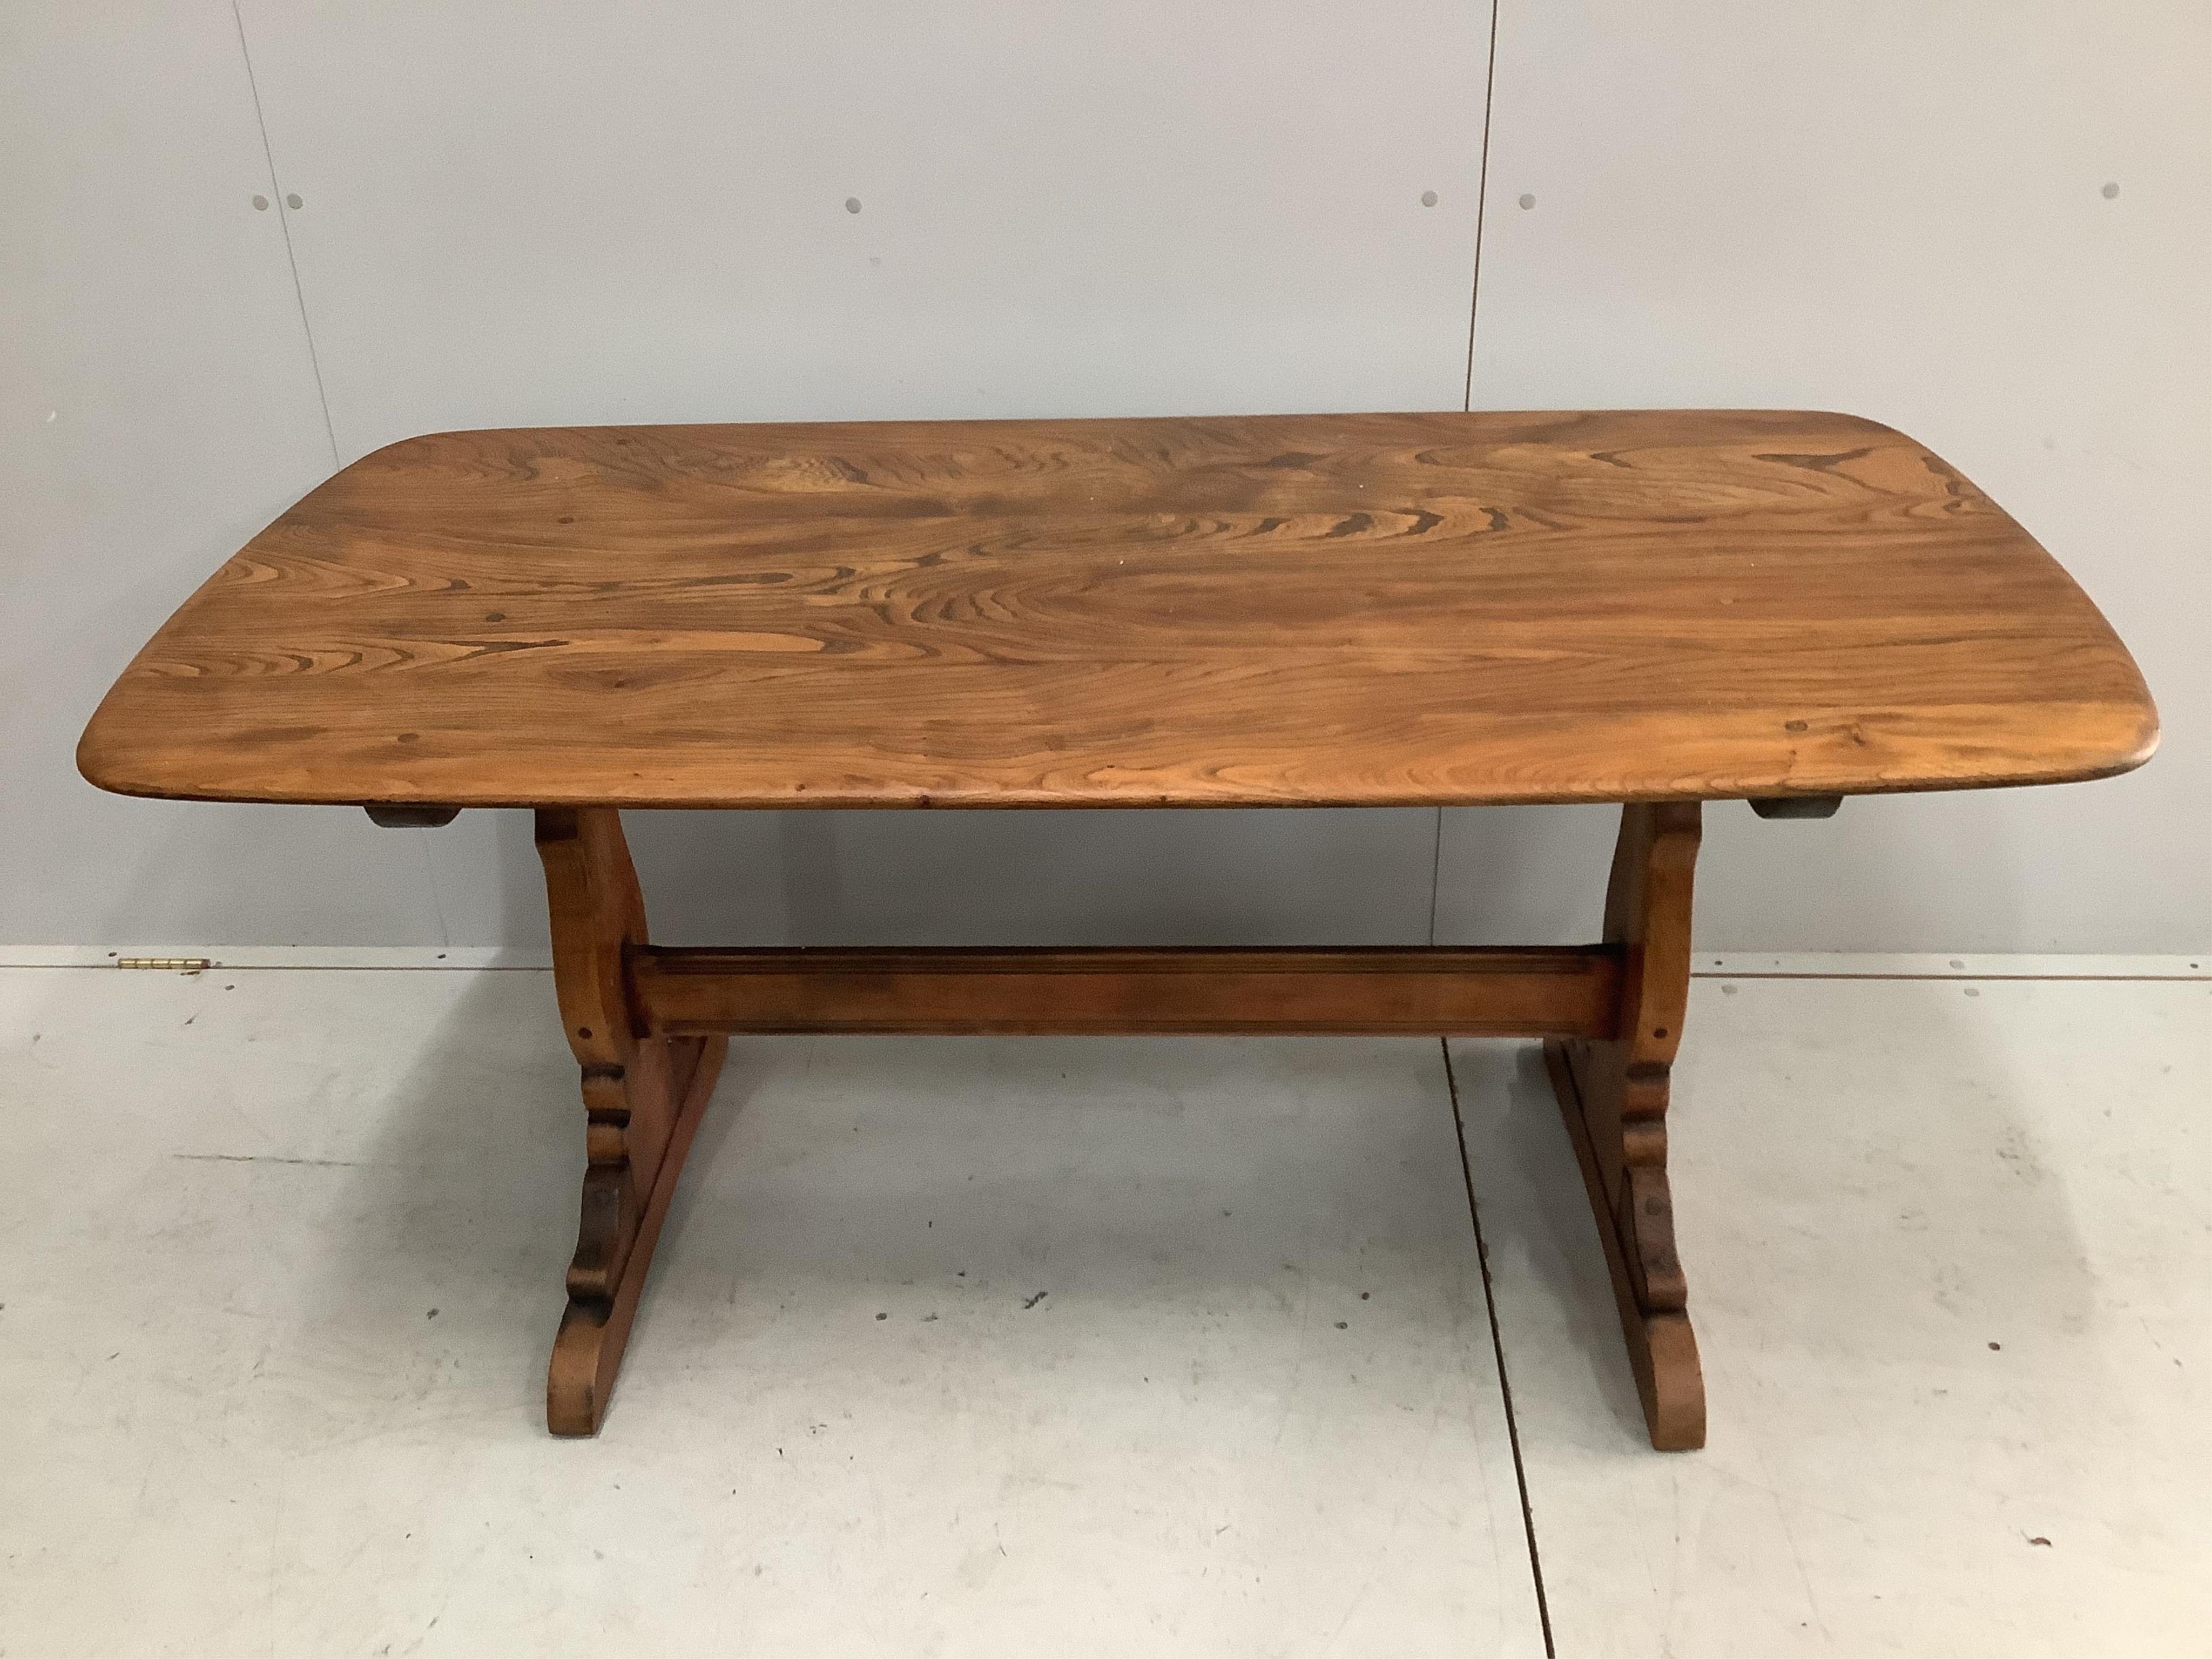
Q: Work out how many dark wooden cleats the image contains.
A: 2